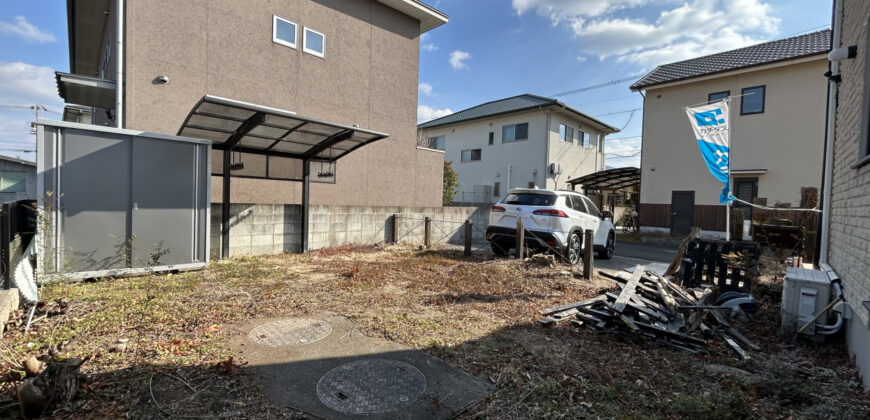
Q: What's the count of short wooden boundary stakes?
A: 5